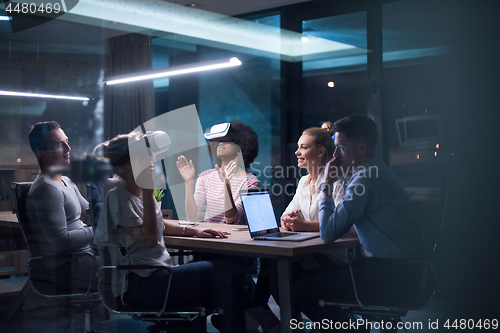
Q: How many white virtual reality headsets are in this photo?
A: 2